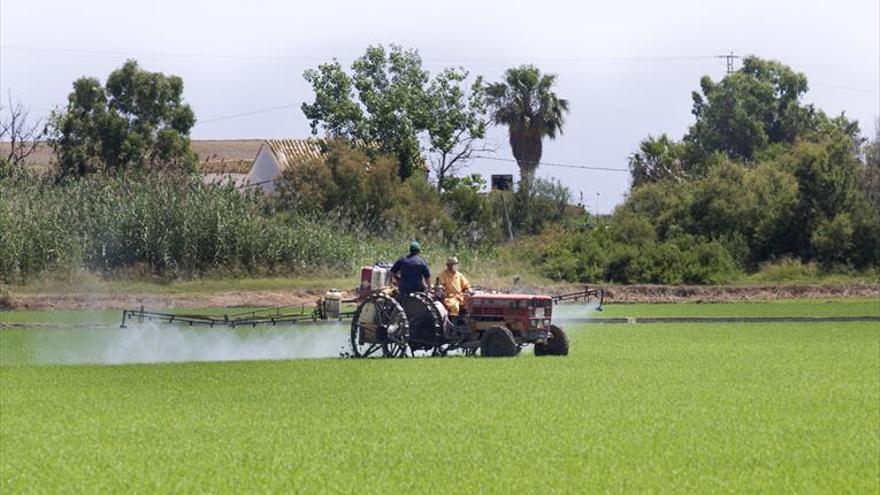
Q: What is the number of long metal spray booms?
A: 2